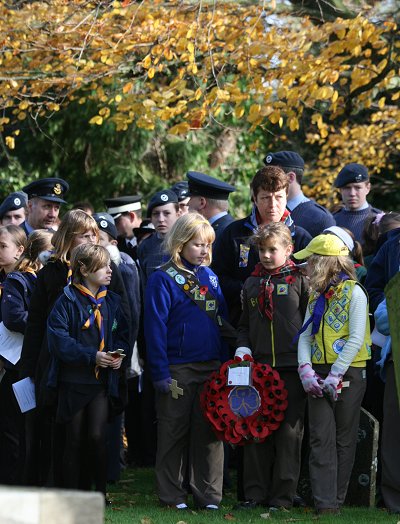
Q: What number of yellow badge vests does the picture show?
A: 1